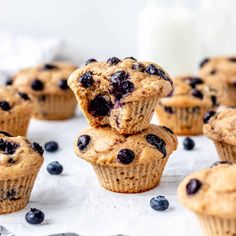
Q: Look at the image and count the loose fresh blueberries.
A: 5